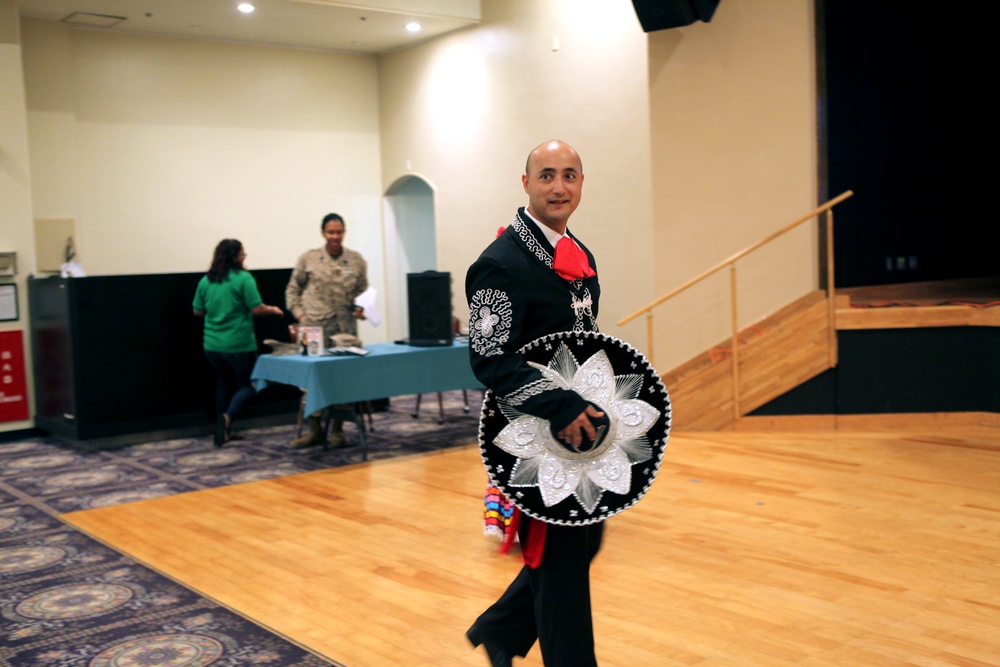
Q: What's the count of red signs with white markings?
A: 1